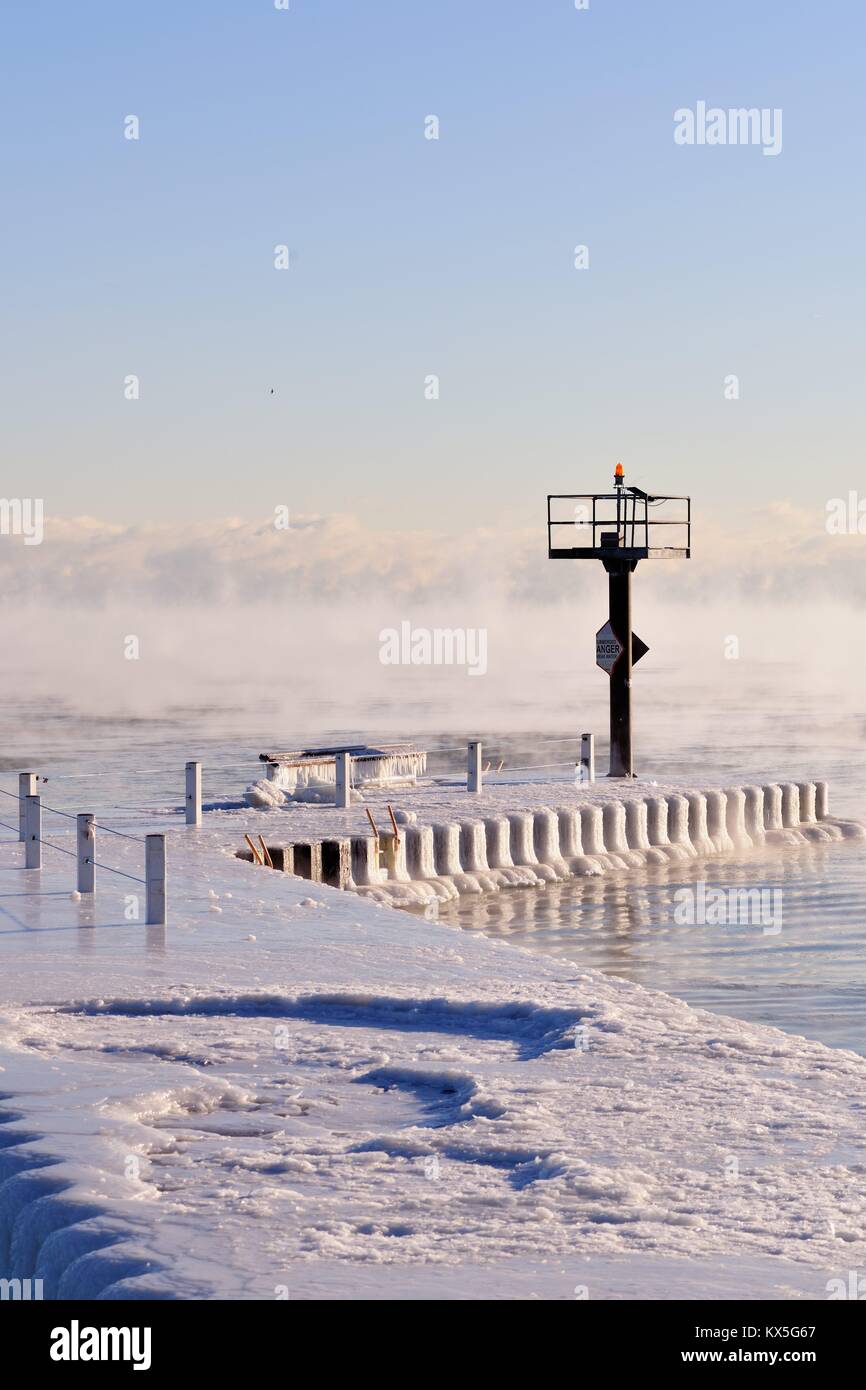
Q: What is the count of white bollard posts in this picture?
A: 8